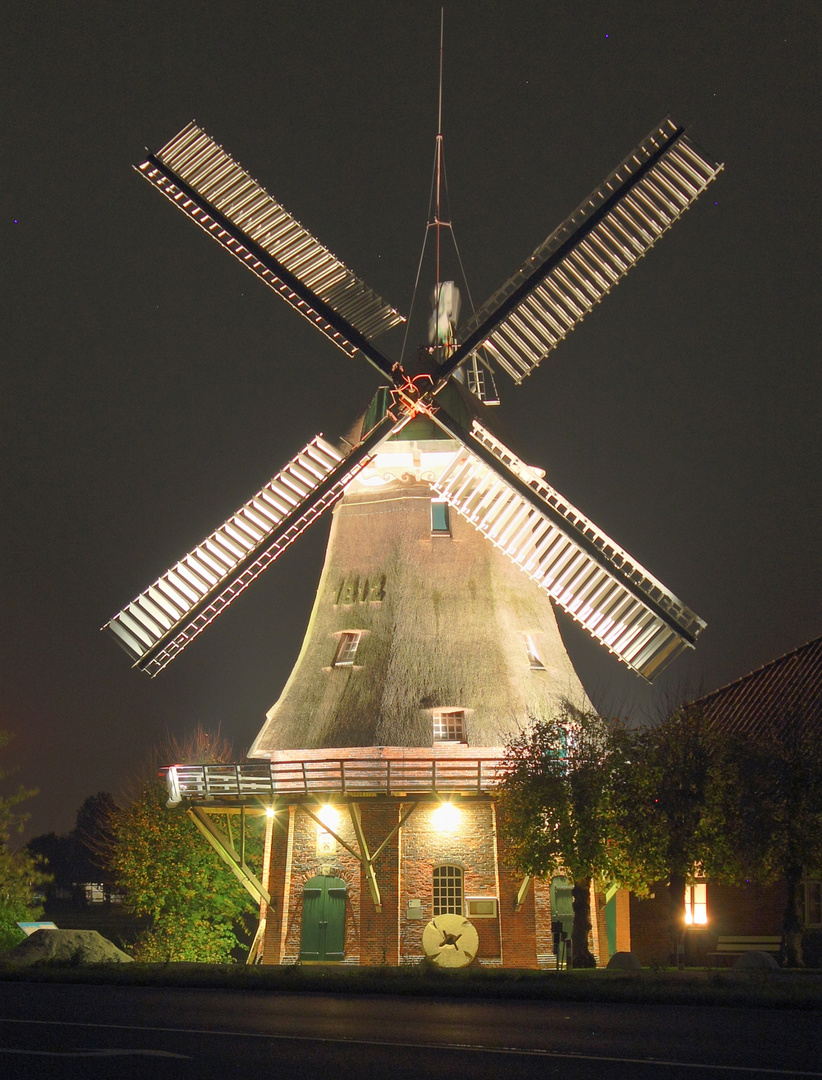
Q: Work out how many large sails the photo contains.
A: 4